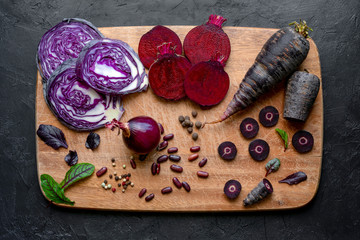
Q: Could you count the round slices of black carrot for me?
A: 6